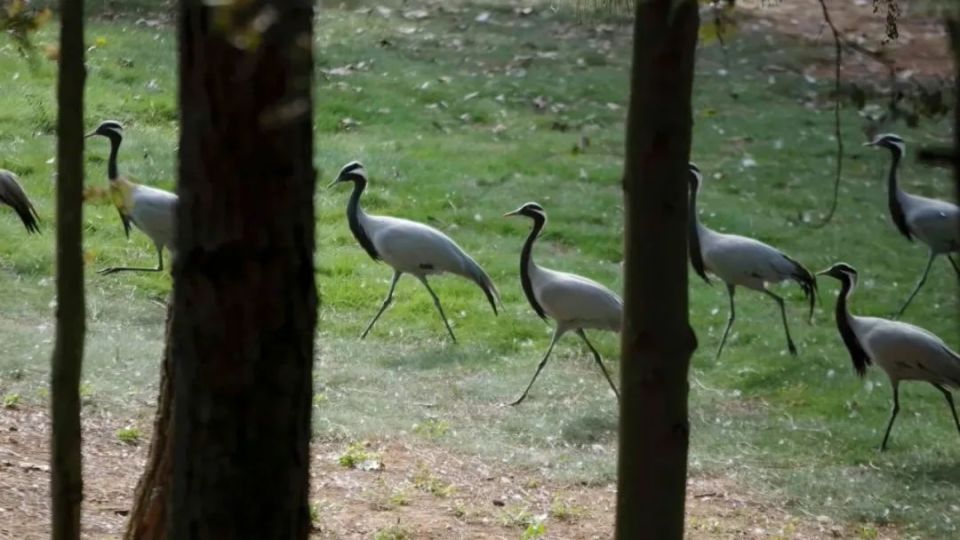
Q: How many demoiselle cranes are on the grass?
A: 7